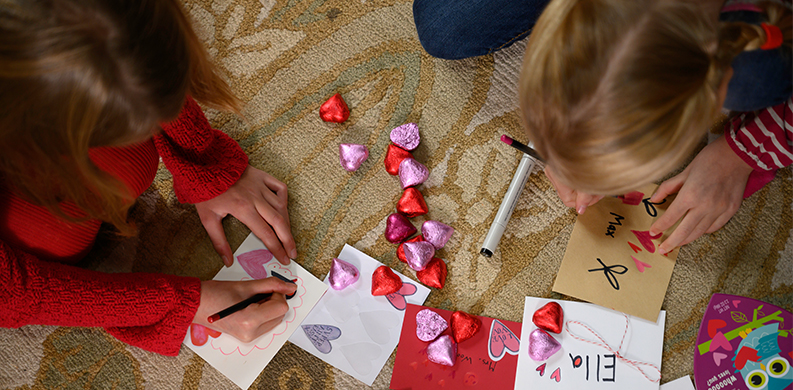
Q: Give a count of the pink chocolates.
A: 9